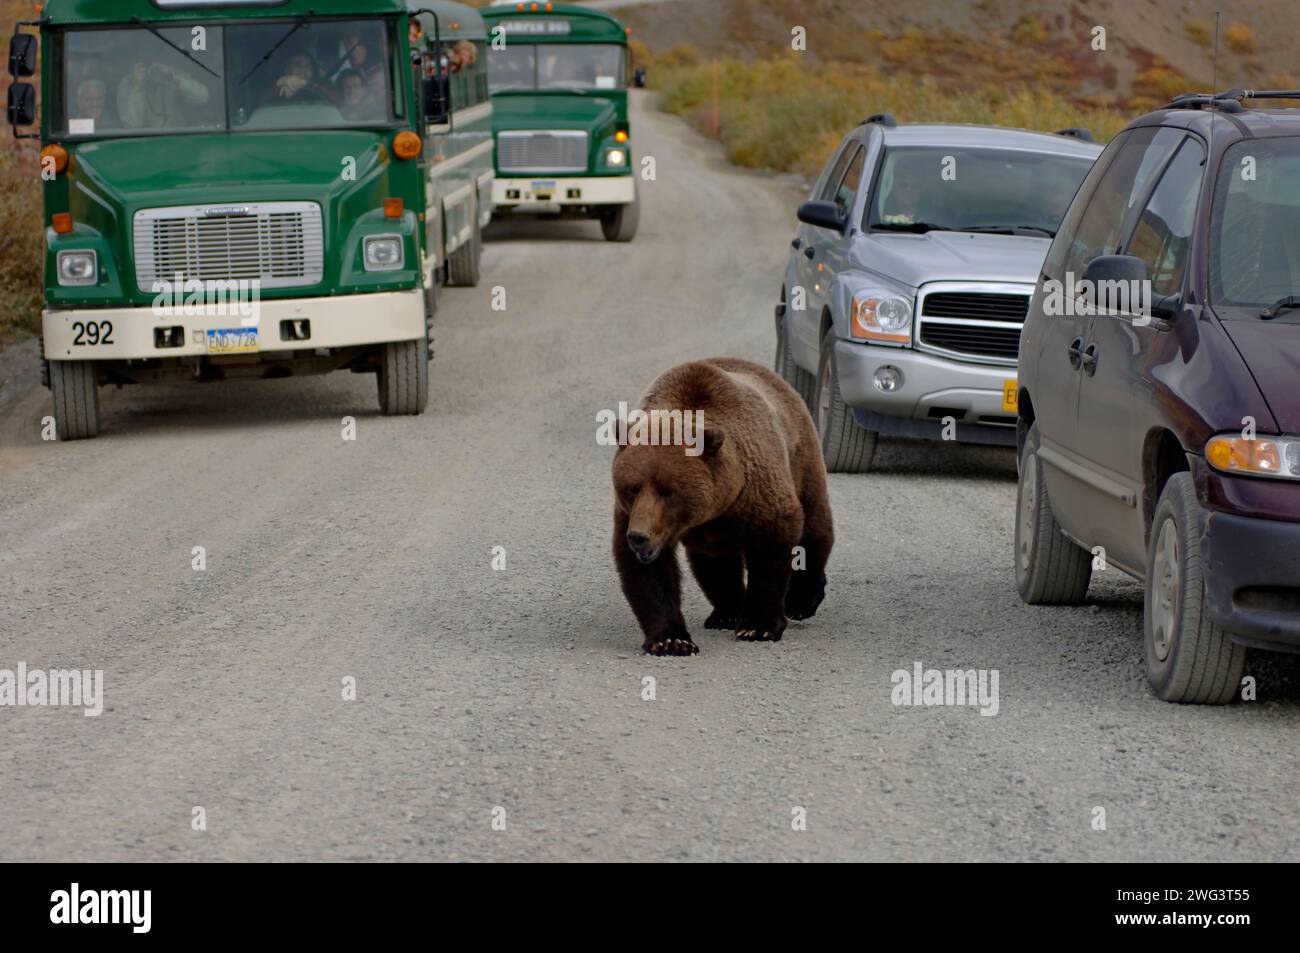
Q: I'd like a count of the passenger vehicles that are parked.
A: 2